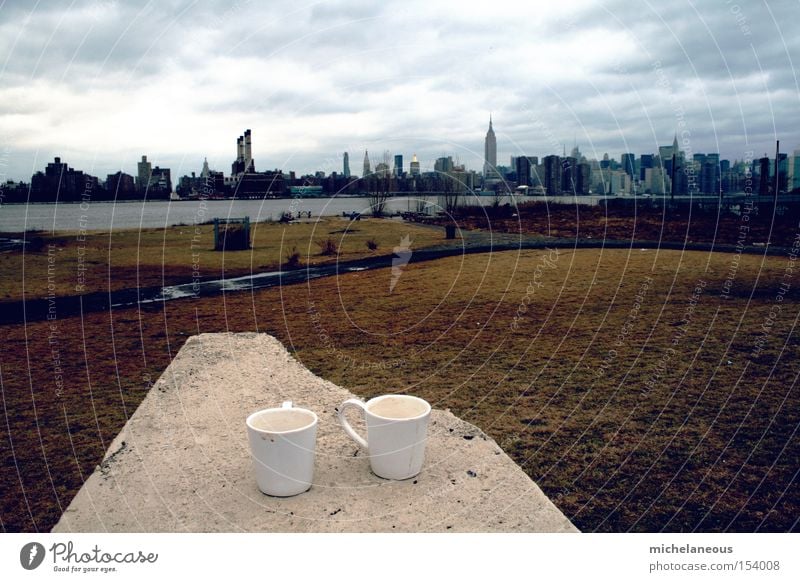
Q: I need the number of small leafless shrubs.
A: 3